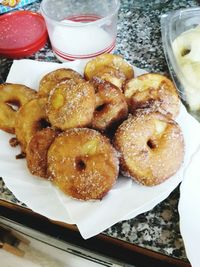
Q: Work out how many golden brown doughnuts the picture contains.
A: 10